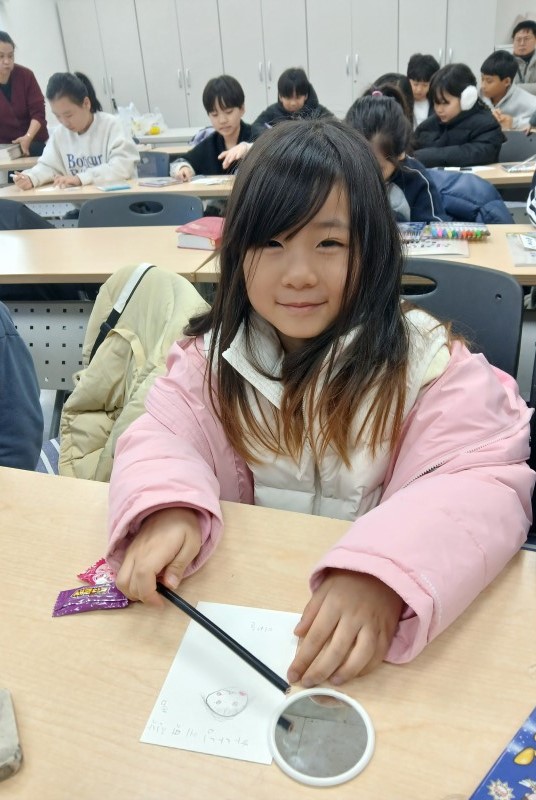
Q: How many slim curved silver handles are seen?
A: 10